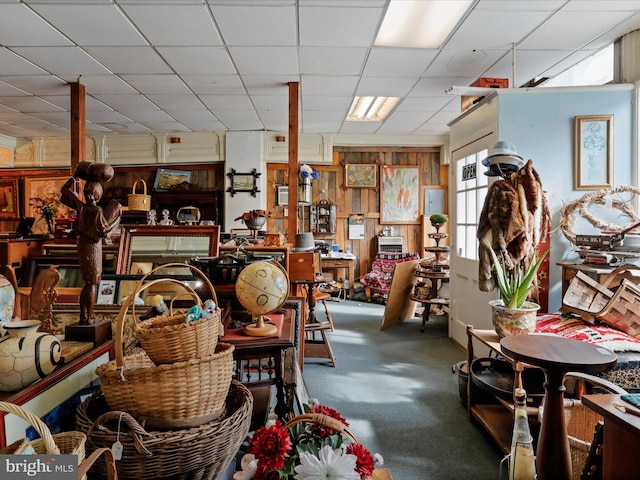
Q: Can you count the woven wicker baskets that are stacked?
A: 3